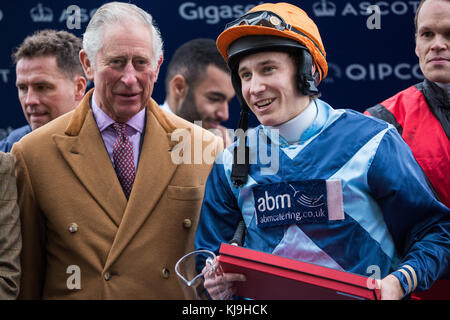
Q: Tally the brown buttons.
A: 4